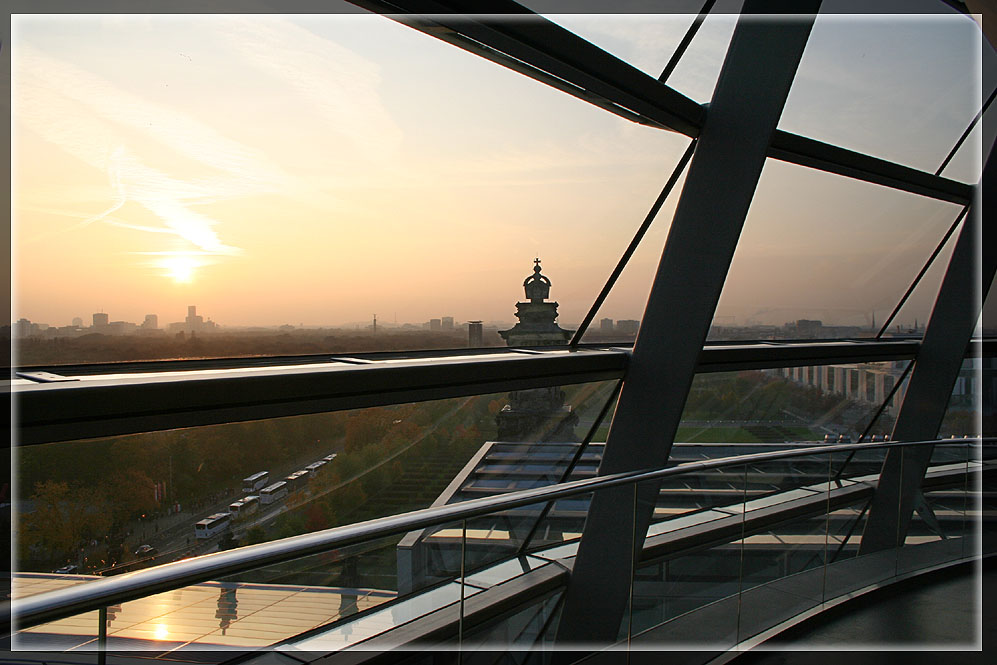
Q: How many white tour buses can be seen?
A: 7